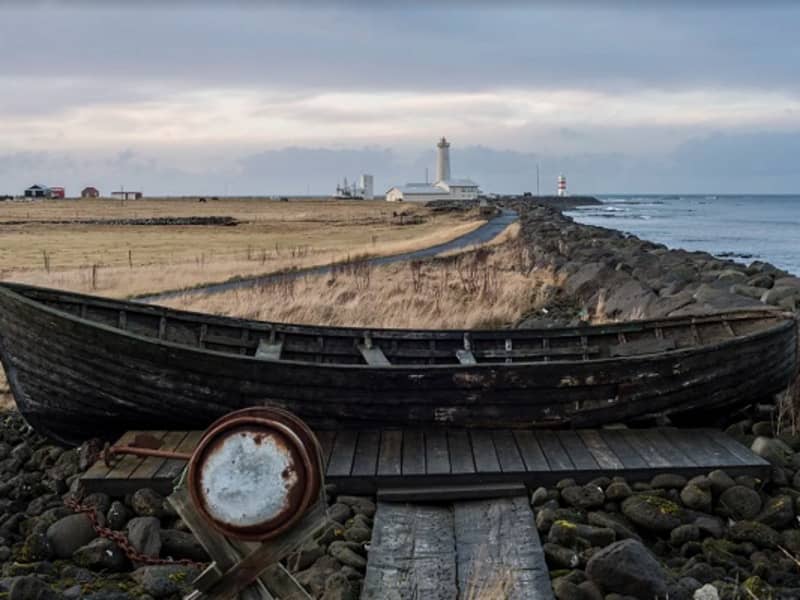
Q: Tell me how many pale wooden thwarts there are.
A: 3